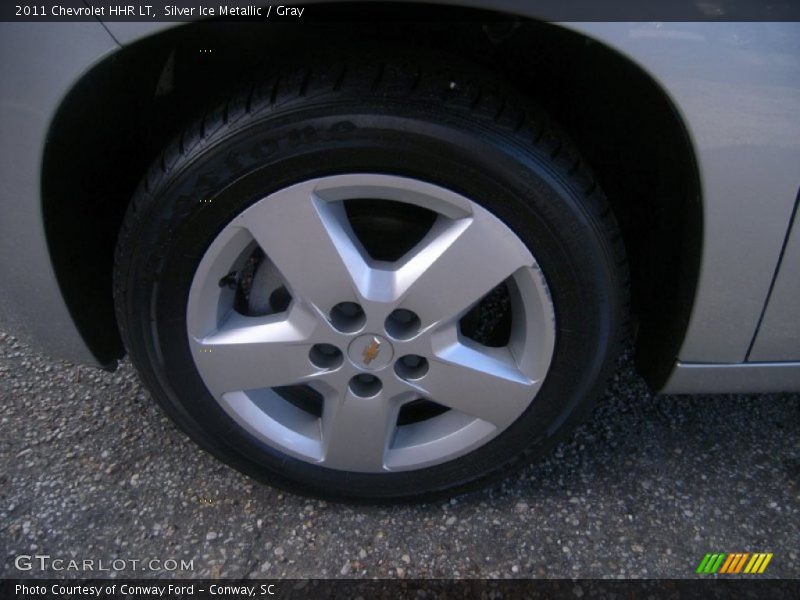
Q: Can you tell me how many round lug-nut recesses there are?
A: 5